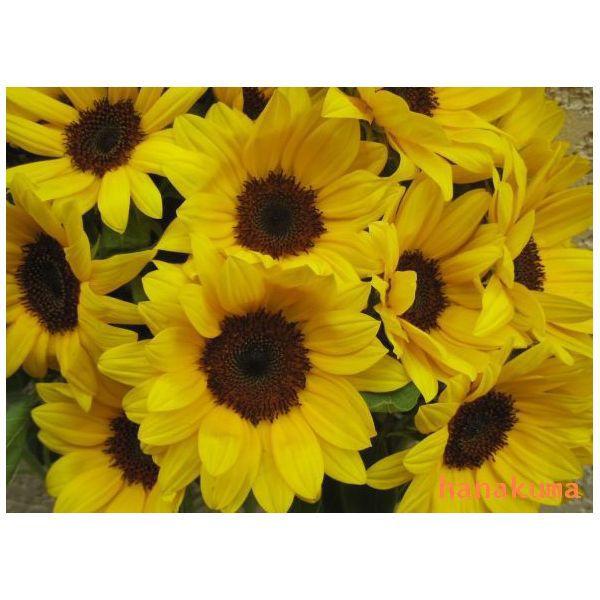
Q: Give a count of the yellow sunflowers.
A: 10